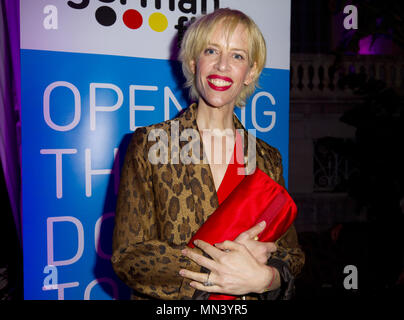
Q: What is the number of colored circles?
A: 3